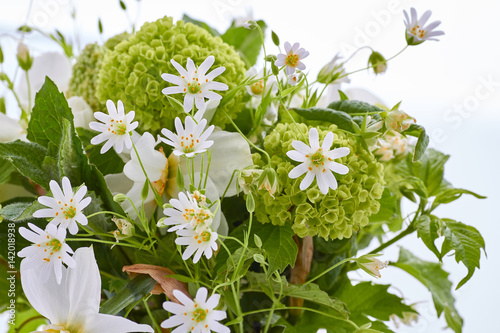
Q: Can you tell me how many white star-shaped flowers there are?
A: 11